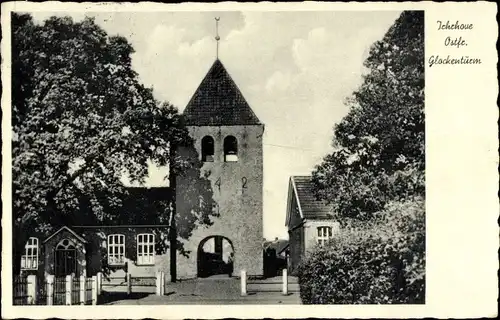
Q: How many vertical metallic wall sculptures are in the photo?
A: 2